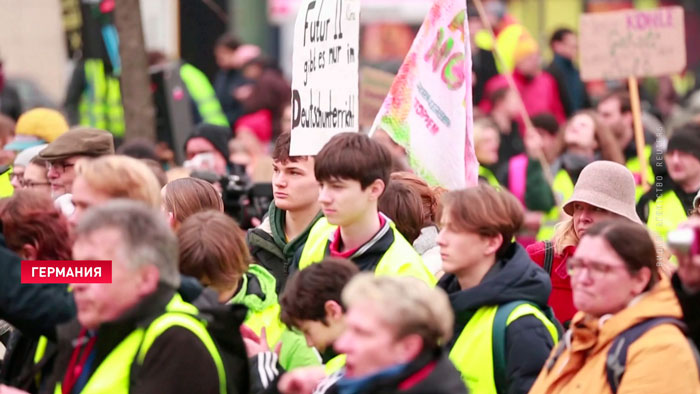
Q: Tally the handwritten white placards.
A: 1